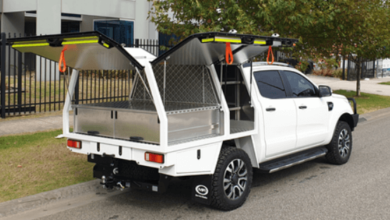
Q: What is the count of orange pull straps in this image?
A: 3